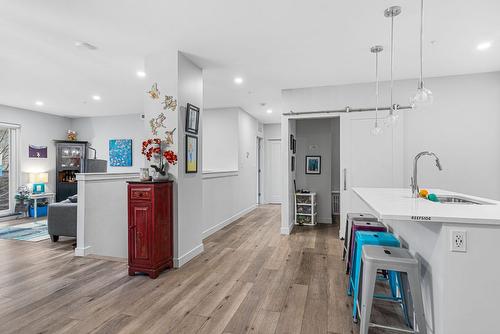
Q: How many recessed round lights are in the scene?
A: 6